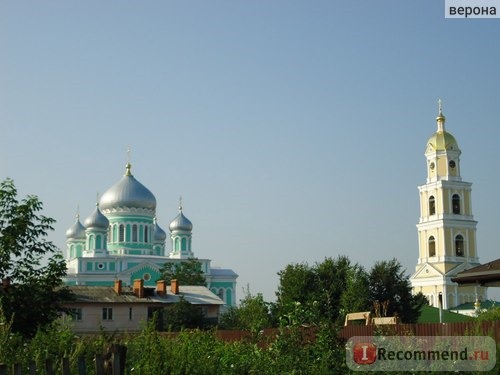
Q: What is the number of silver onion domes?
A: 5